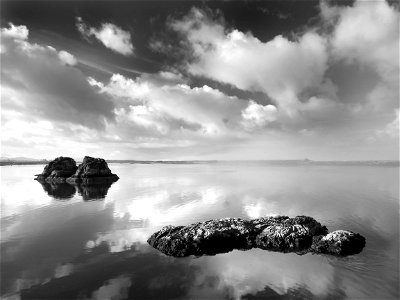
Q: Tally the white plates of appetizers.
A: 0